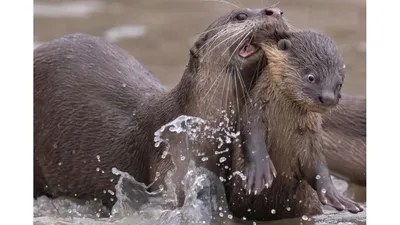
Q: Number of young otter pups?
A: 1